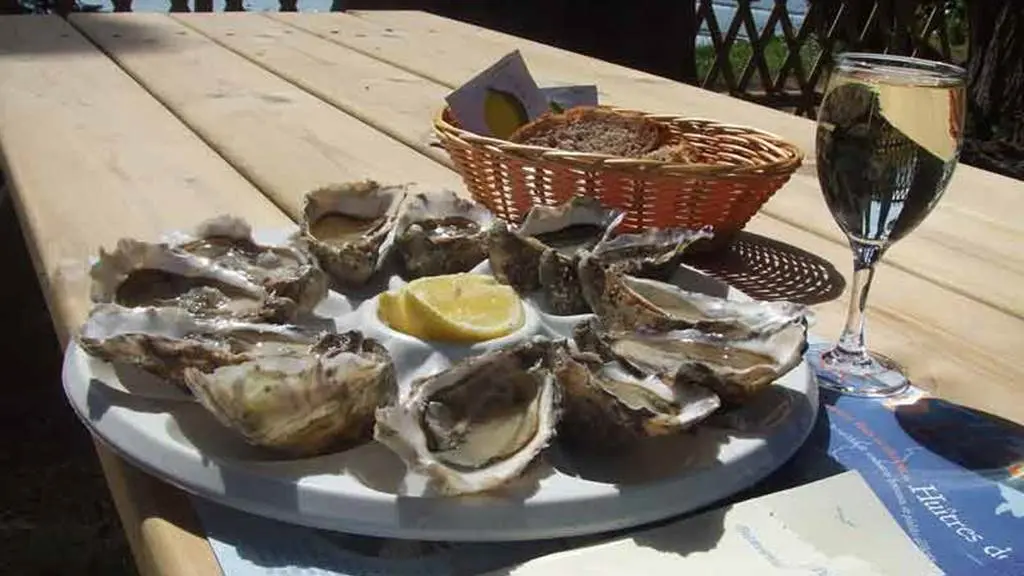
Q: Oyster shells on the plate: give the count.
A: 12